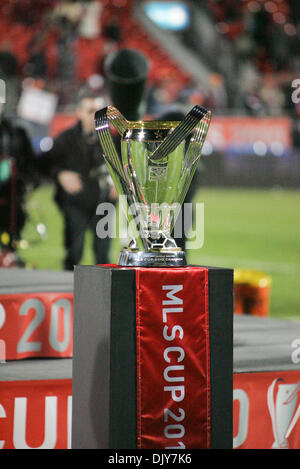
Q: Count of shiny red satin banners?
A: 1